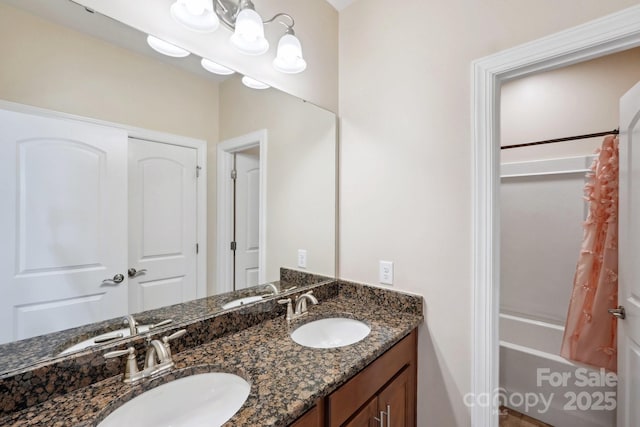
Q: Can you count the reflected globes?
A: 3